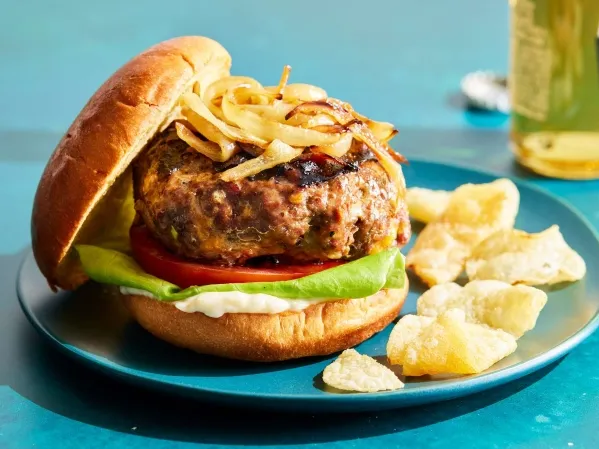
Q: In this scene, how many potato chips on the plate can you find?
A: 7